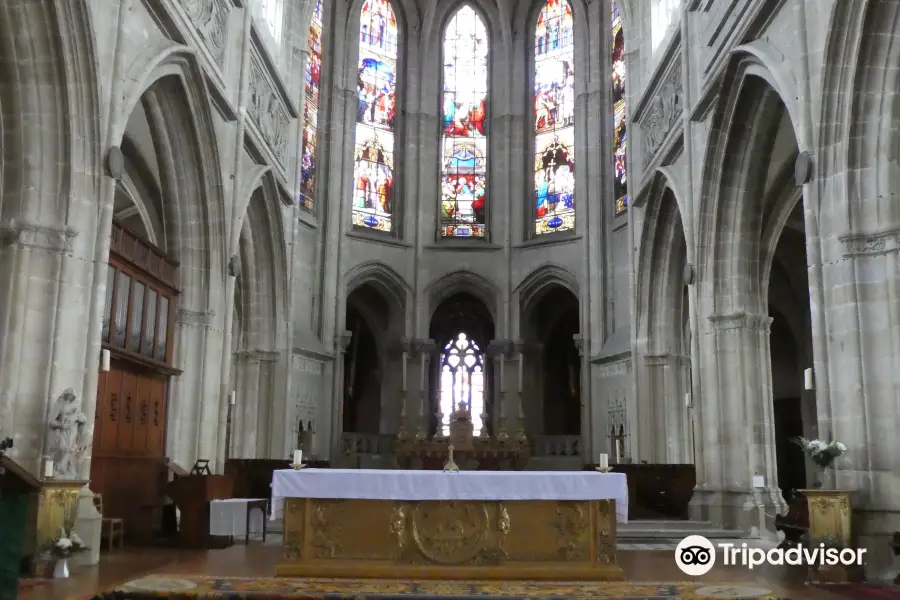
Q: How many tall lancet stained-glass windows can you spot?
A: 5